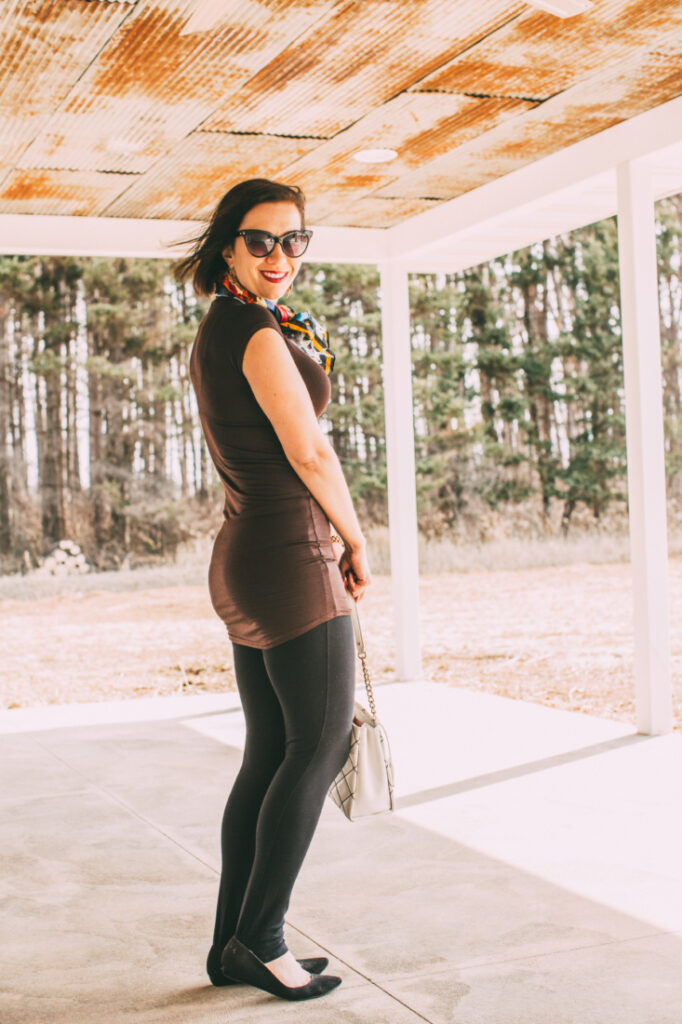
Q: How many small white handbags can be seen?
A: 1